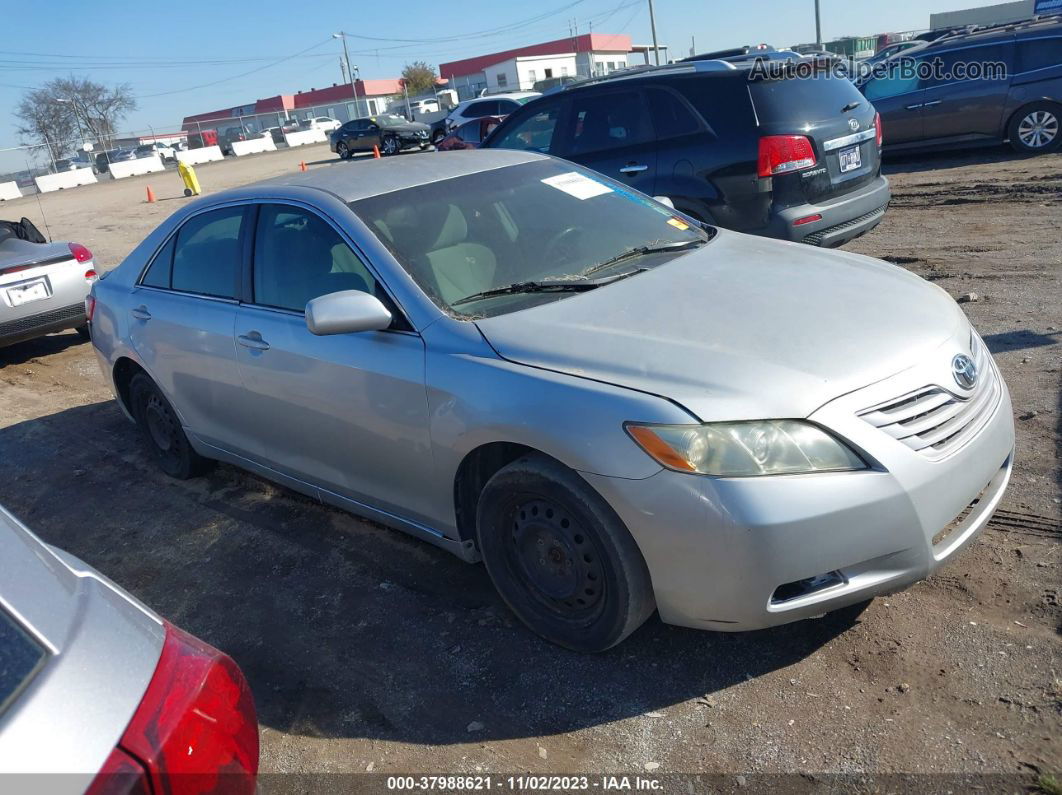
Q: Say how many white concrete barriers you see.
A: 6